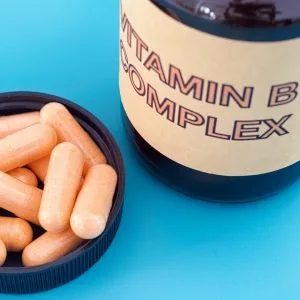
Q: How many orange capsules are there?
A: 11